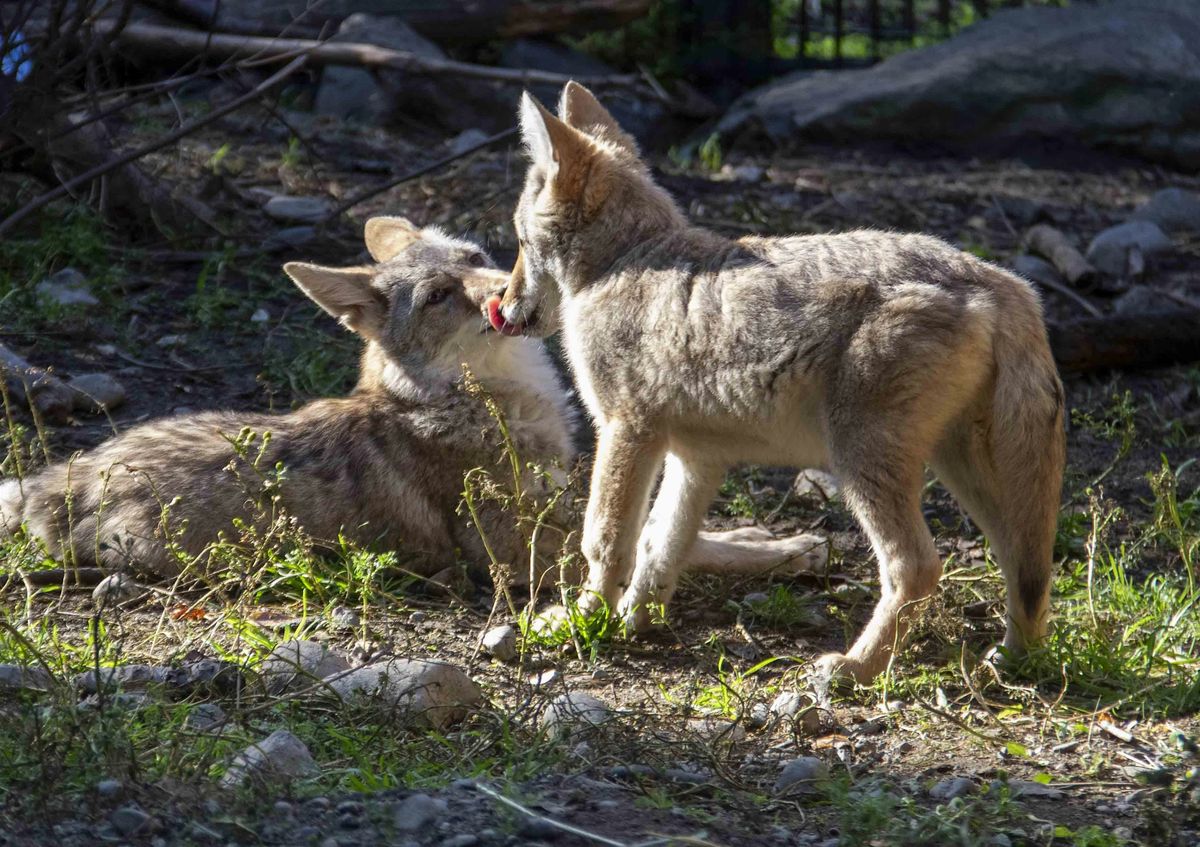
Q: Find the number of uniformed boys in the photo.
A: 0